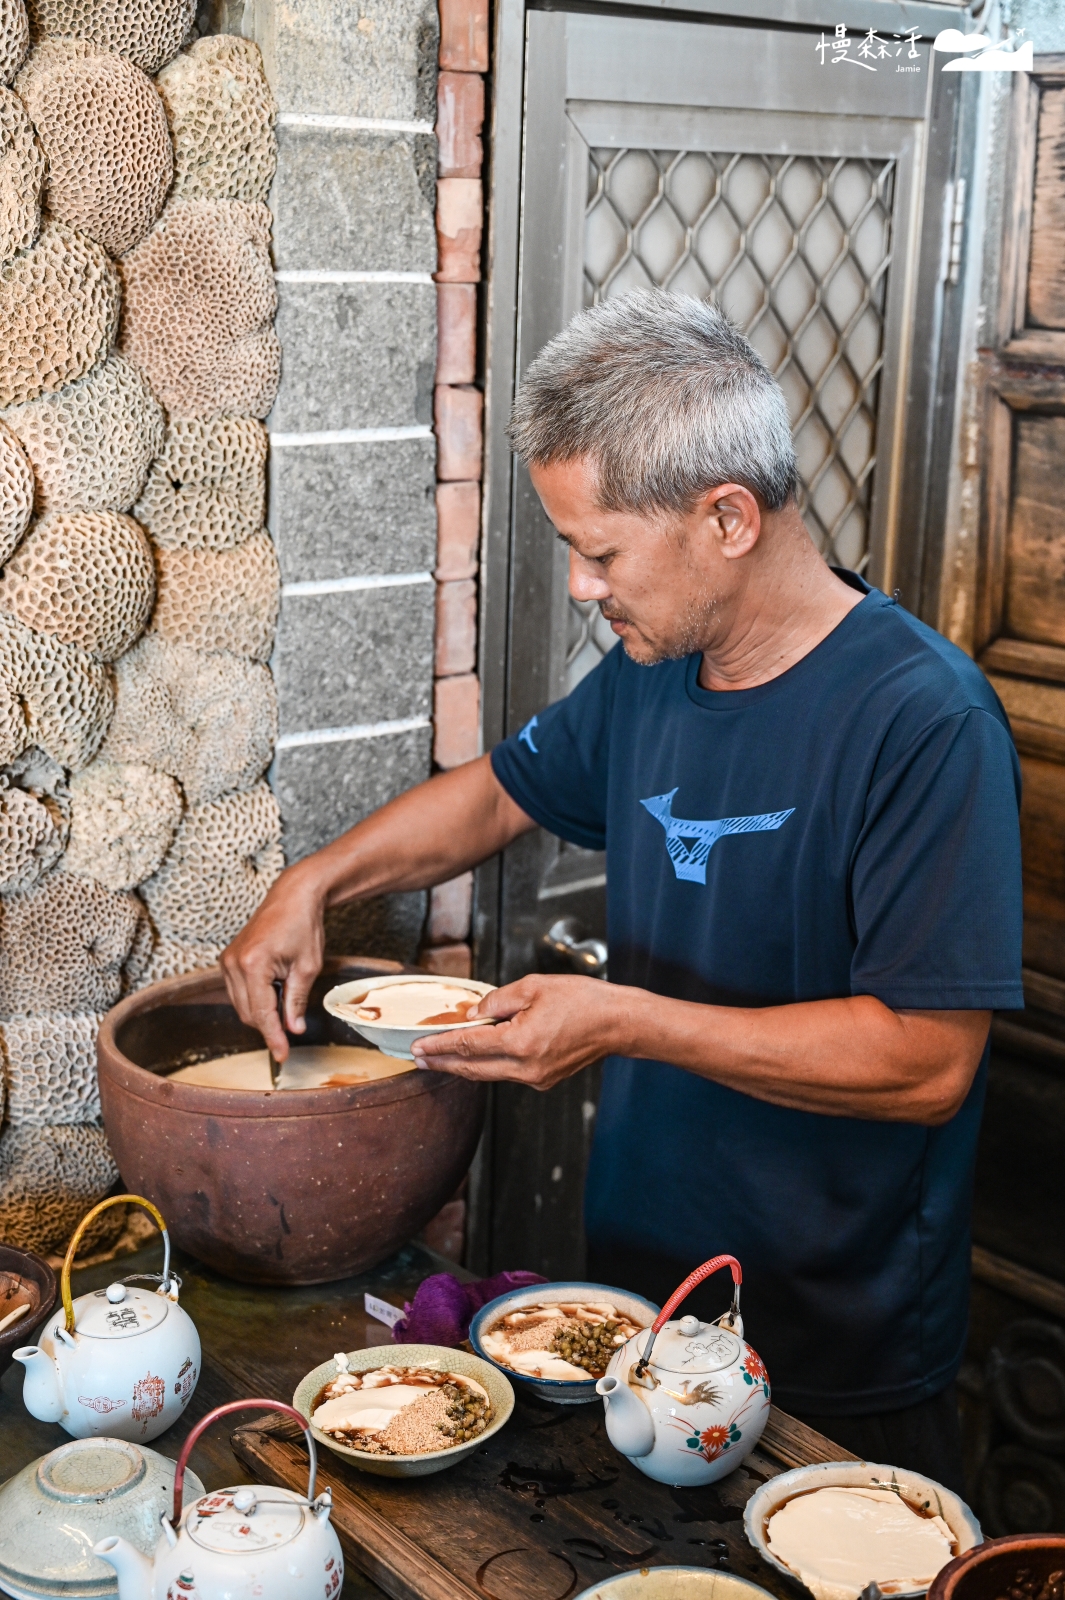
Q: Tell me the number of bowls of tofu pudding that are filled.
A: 4